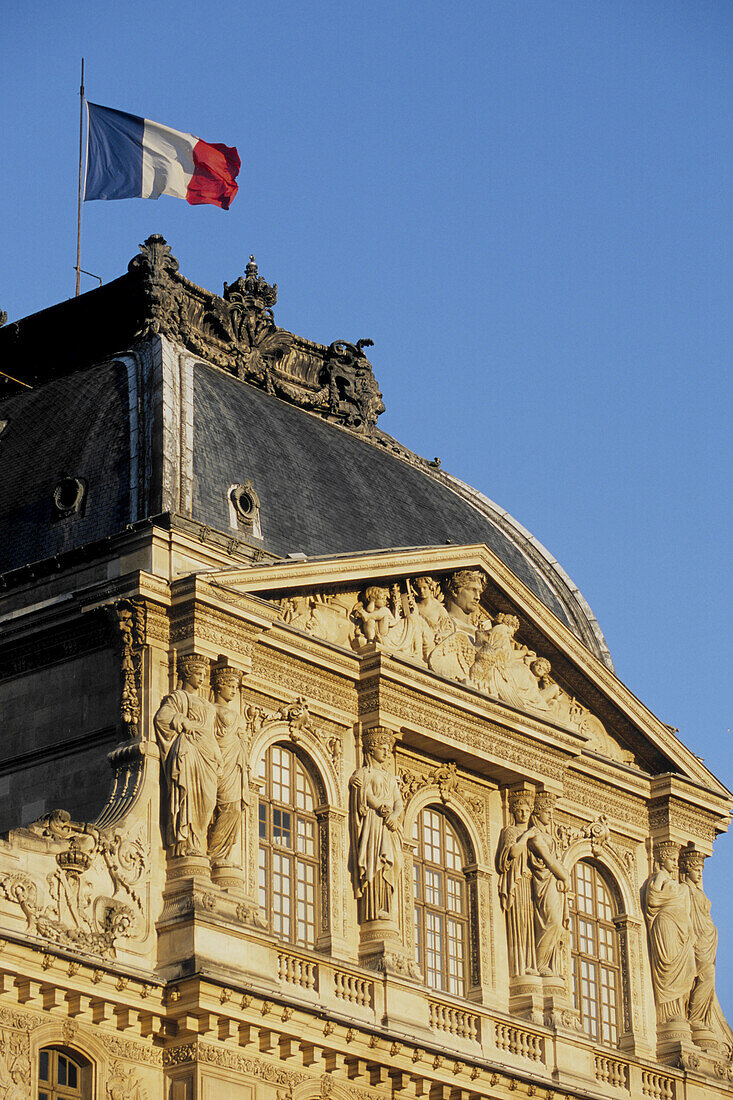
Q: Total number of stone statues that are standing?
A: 7